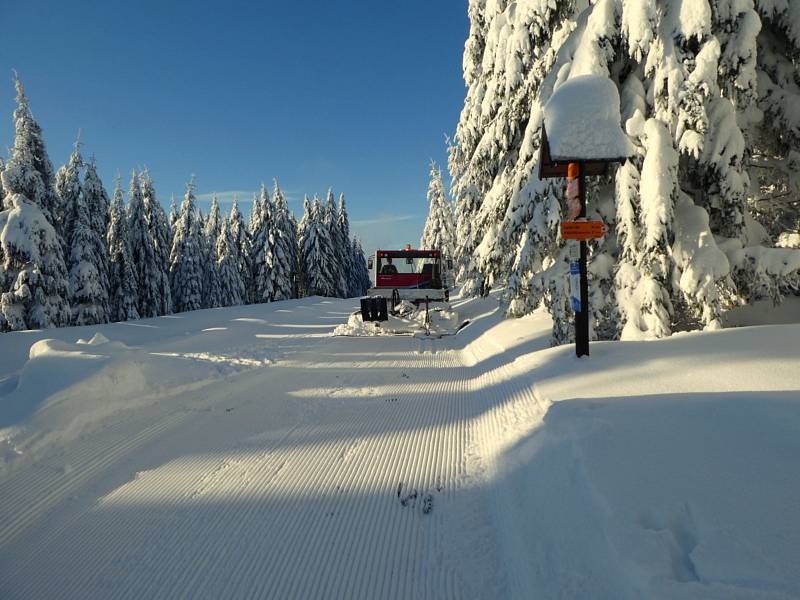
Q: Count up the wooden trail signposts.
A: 1